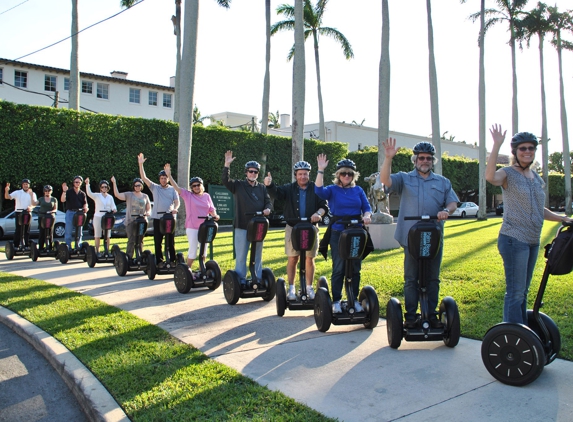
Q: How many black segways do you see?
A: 12